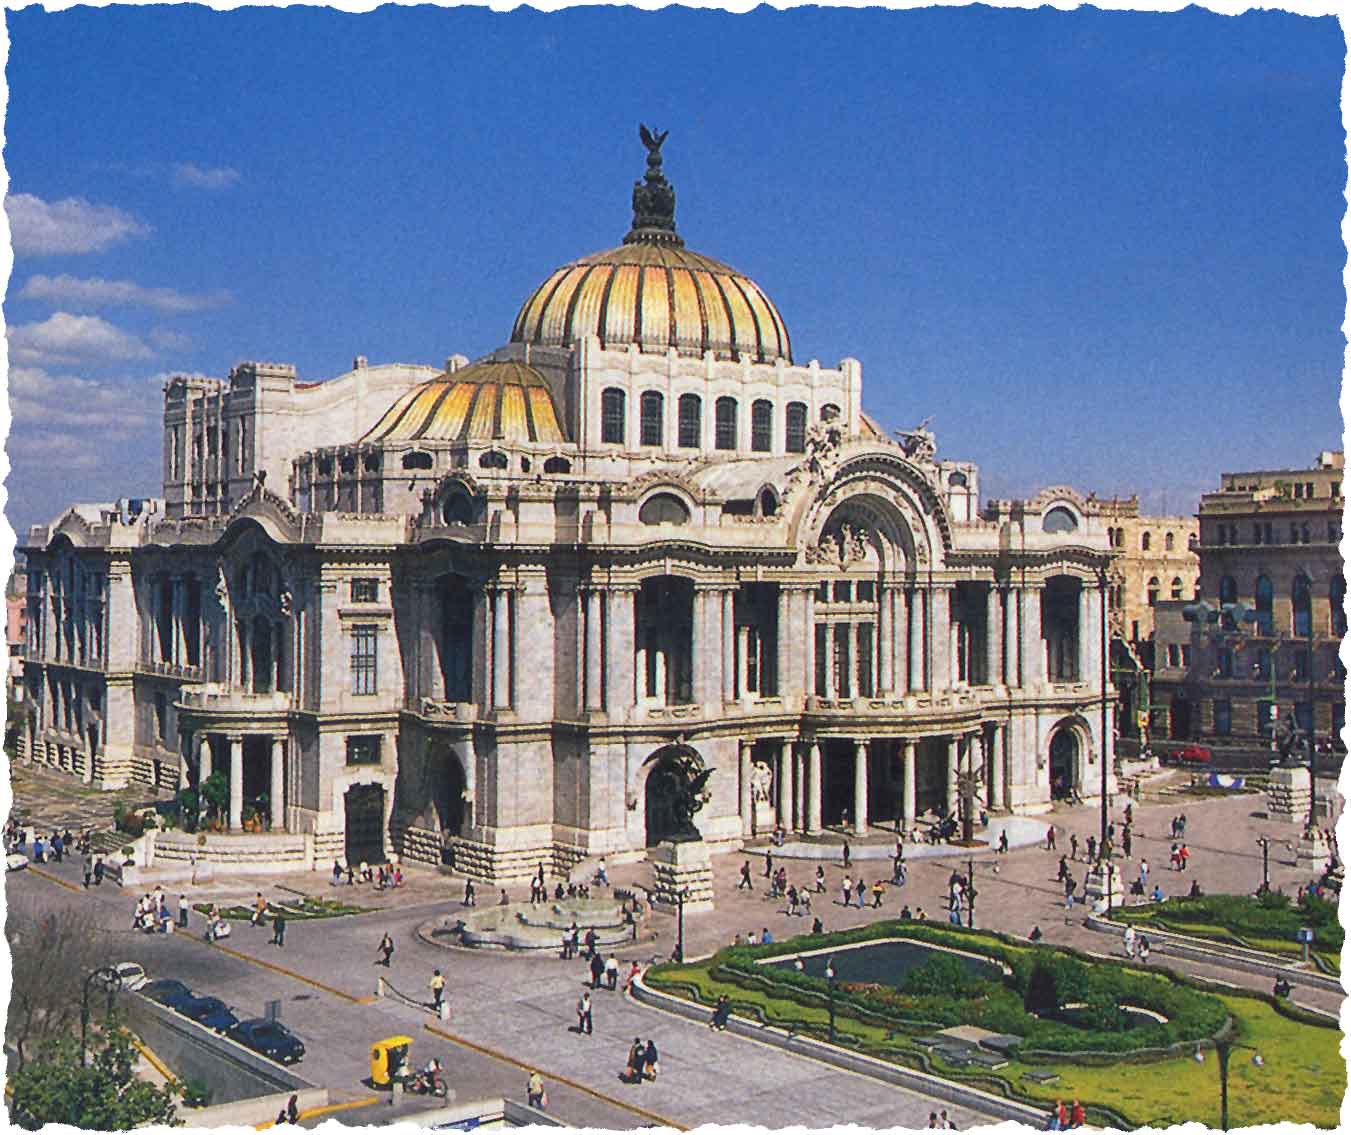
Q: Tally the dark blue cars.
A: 3